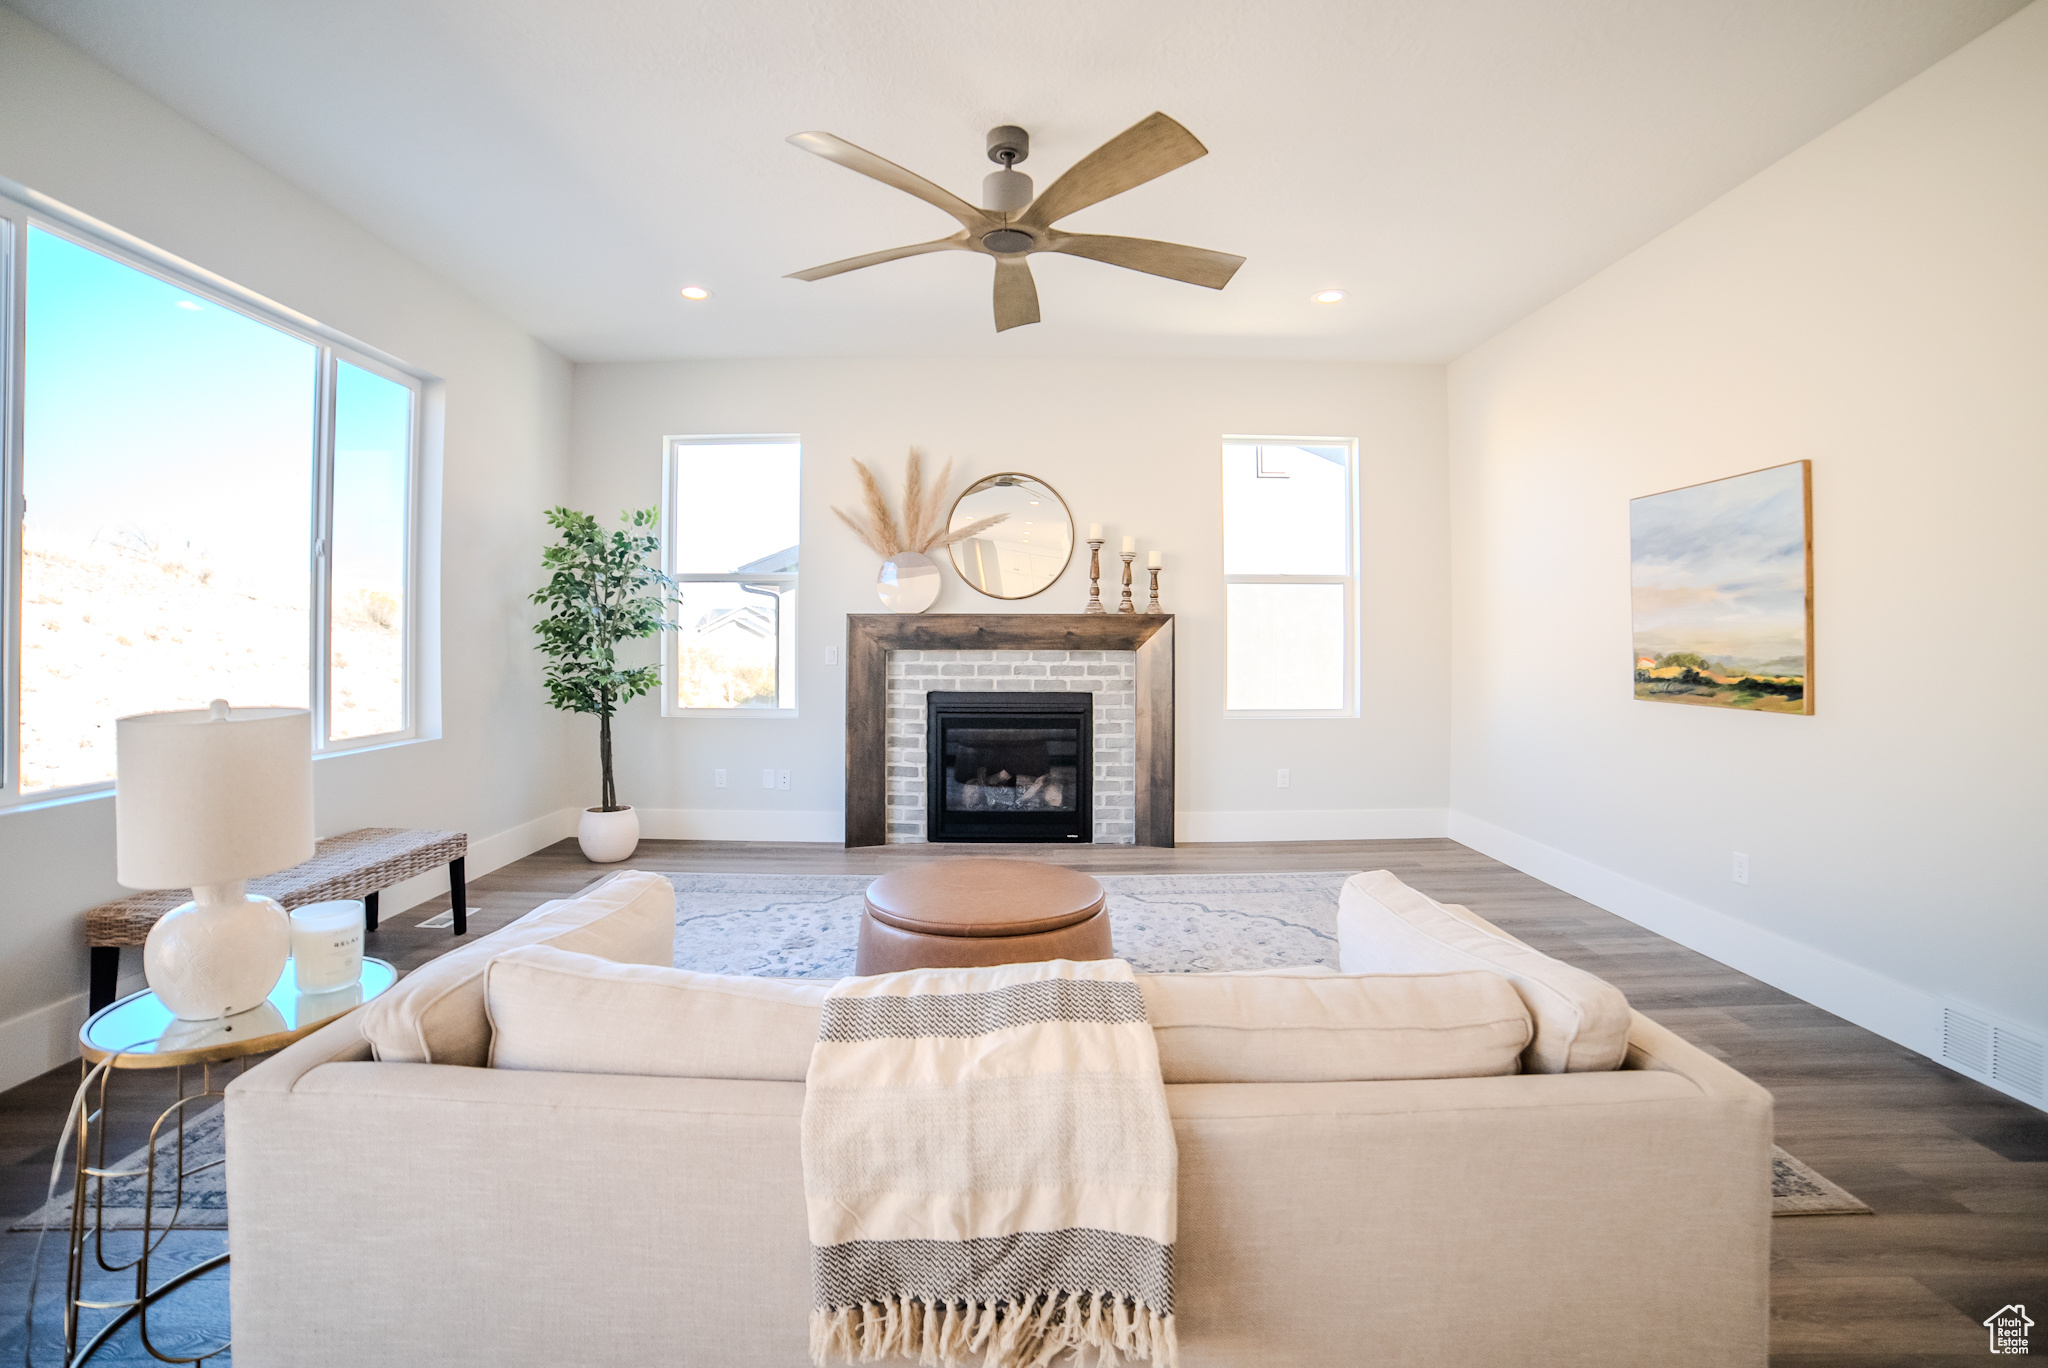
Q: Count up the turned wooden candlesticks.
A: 3